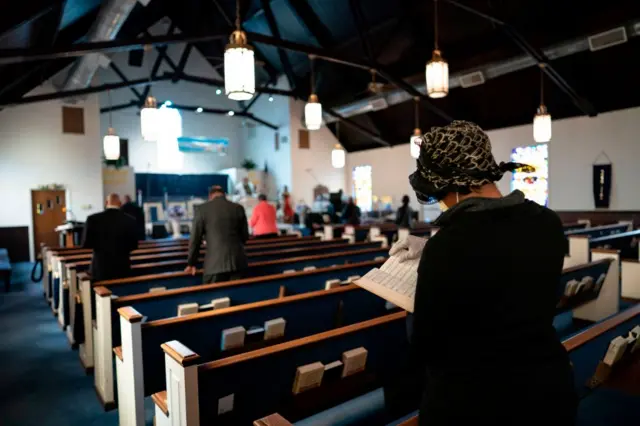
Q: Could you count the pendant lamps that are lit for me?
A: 8